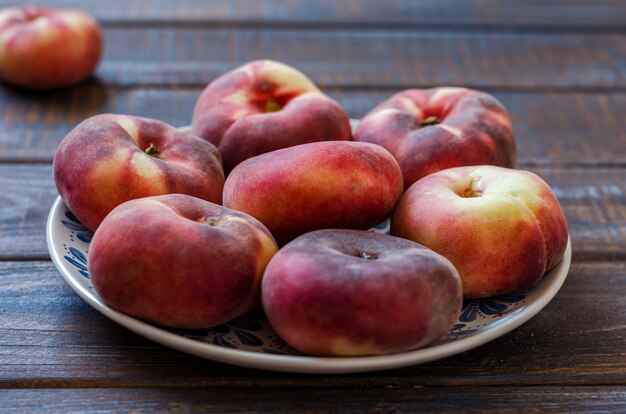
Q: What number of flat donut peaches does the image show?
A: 8